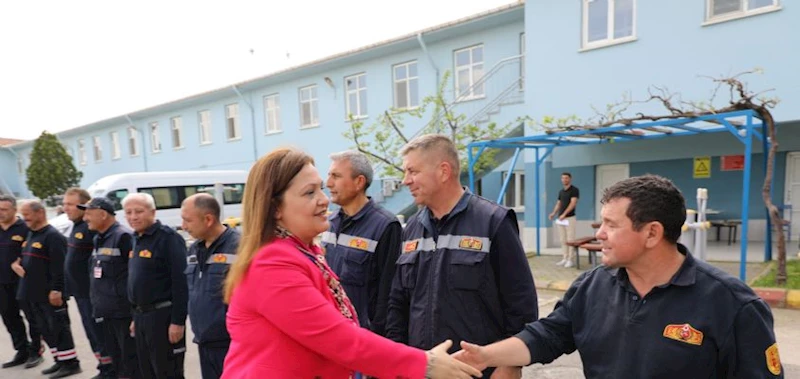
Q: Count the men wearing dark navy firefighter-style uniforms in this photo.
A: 9